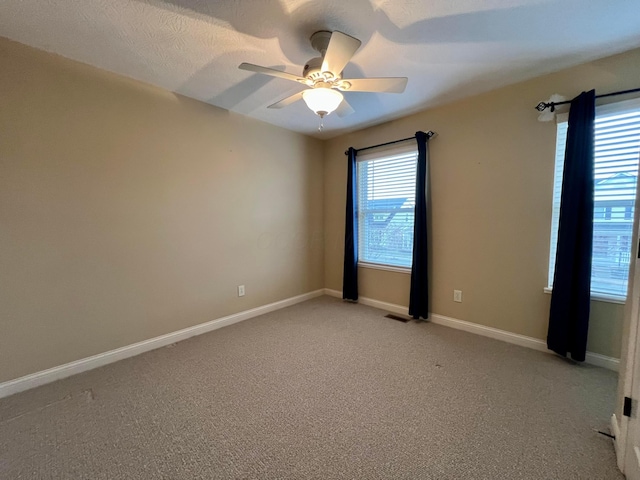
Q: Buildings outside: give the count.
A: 2